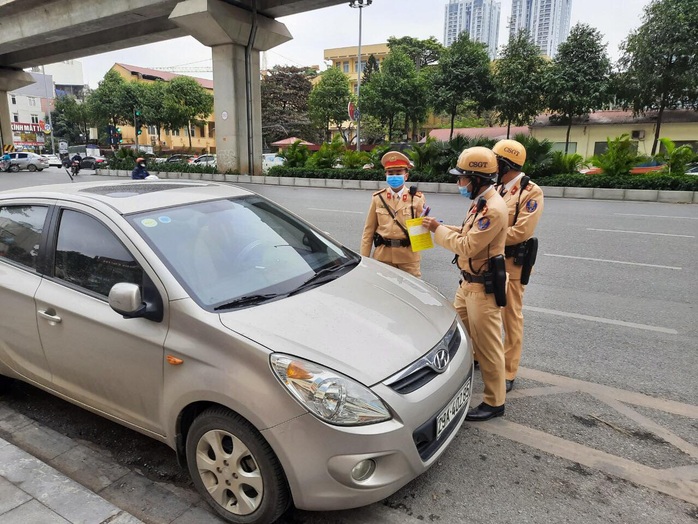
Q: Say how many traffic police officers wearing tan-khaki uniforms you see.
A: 3